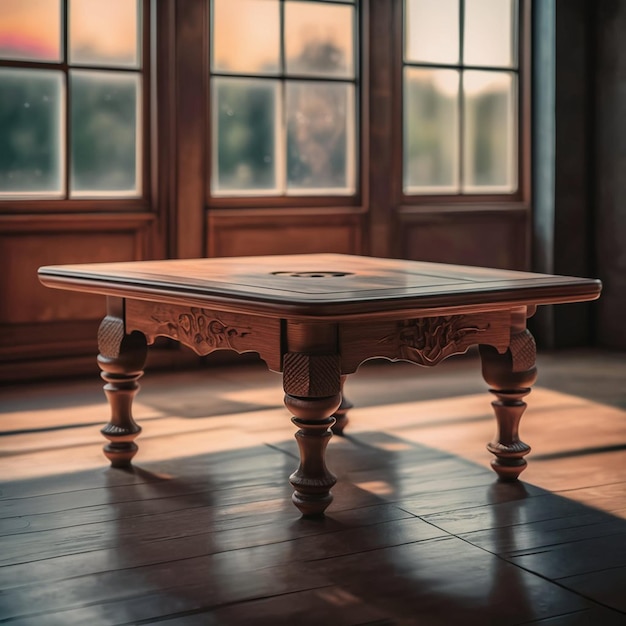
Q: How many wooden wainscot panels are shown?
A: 3